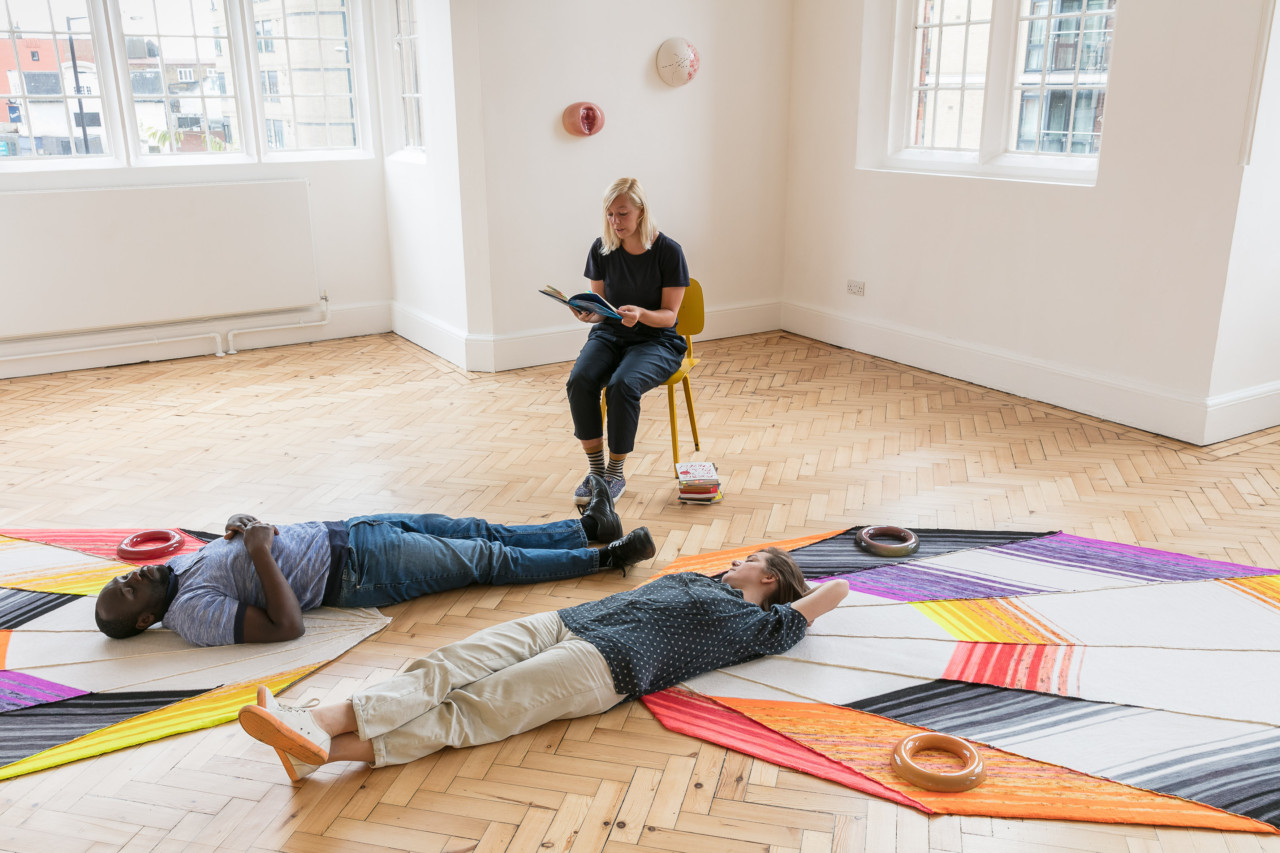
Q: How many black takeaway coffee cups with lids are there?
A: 0